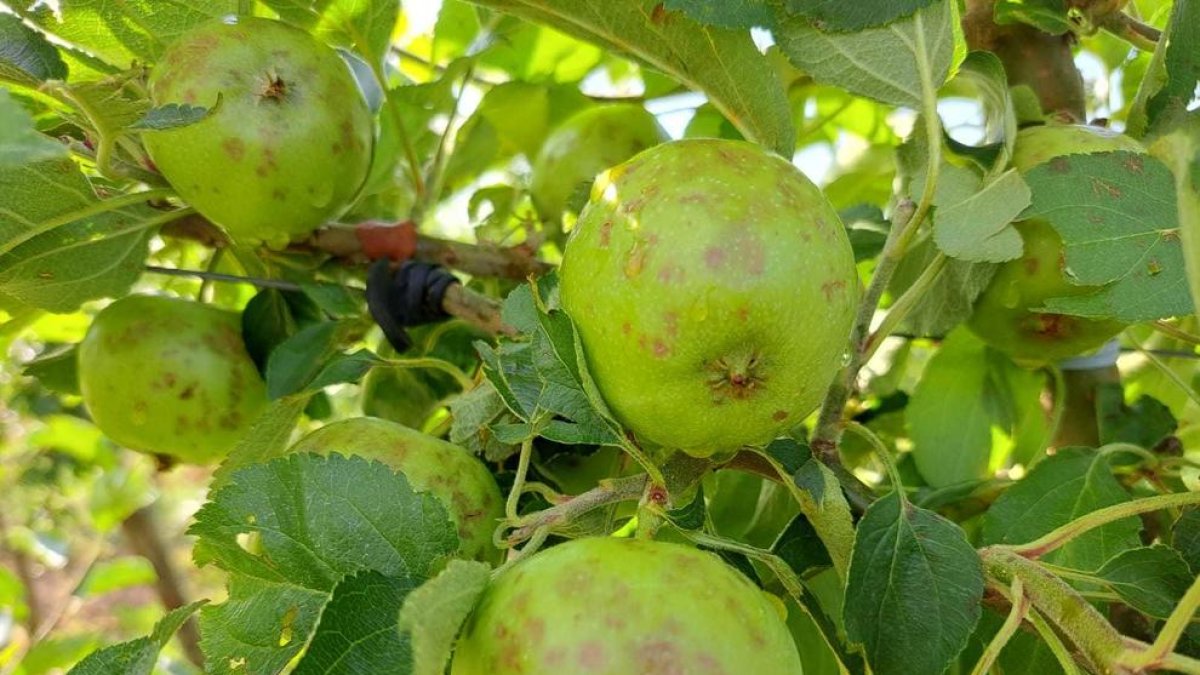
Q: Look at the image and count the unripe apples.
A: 8